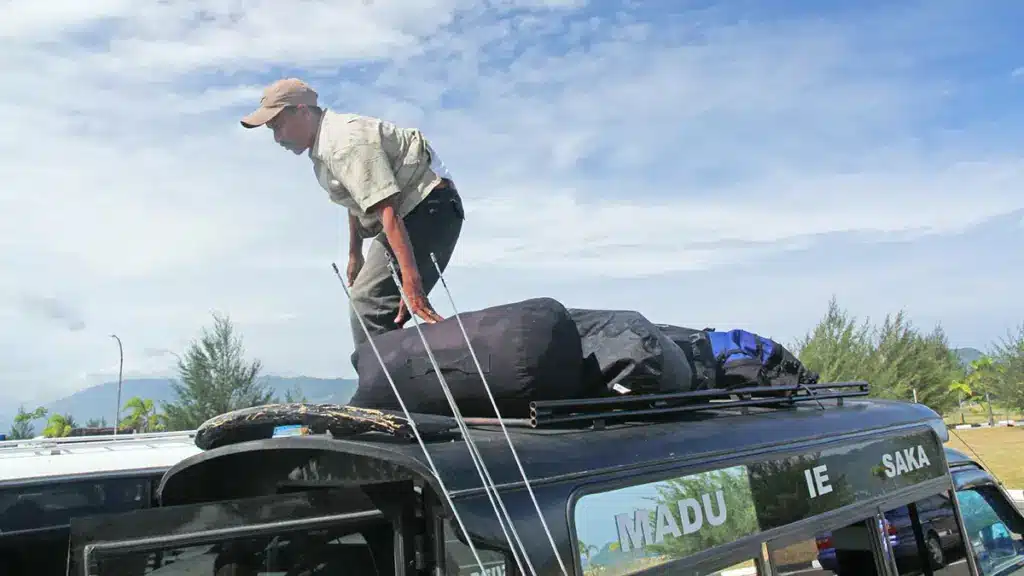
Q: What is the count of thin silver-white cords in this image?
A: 4